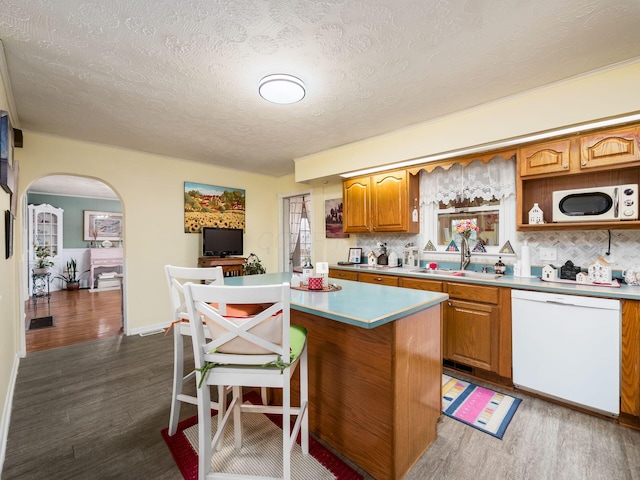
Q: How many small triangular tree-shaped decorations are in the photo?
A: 4